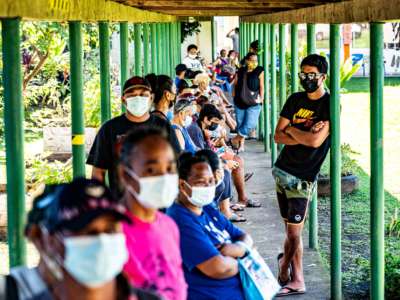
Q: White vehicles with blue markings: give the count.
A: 1